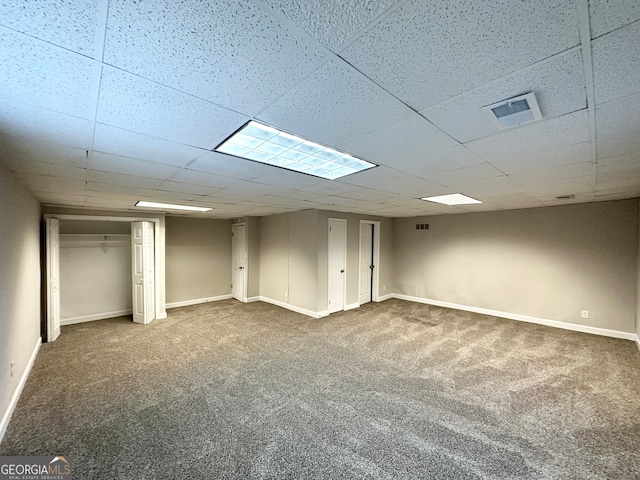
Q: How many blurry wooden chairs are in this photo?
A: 0